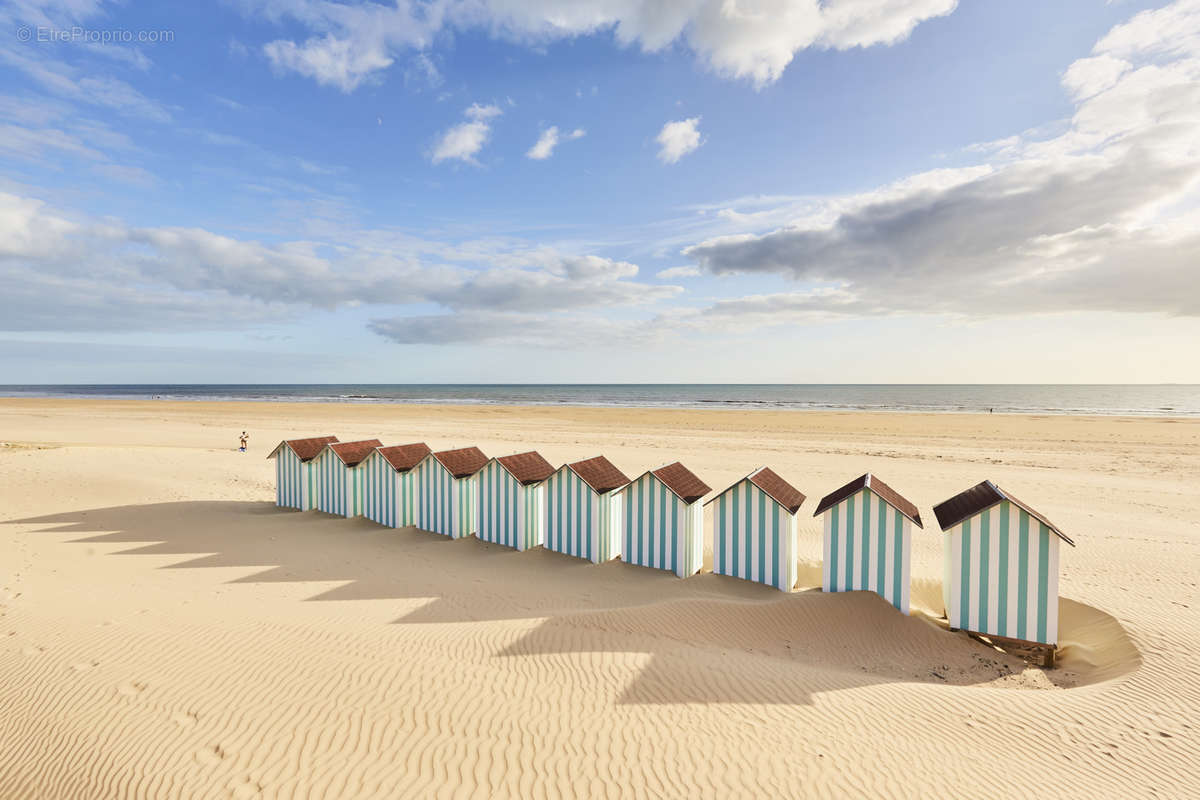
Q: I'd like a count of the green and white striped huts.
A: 10